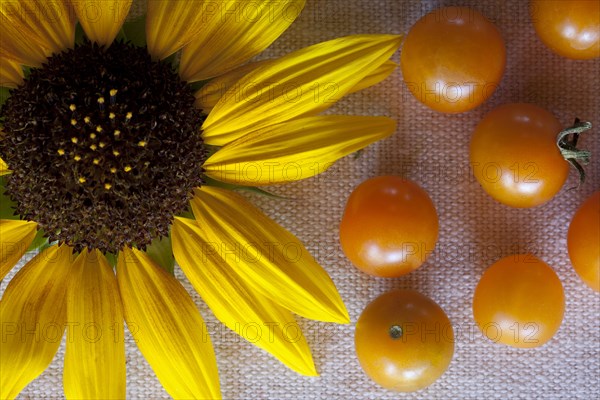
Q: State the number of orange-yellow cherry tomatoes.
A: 7